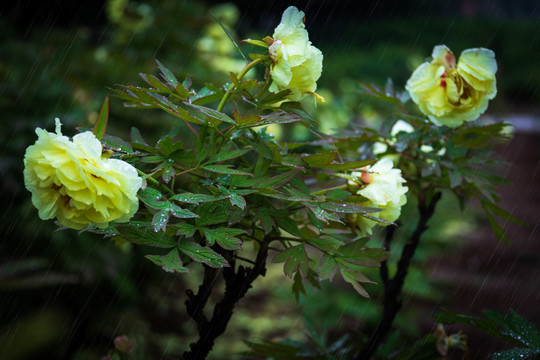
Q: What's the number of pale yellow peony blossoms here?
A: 4